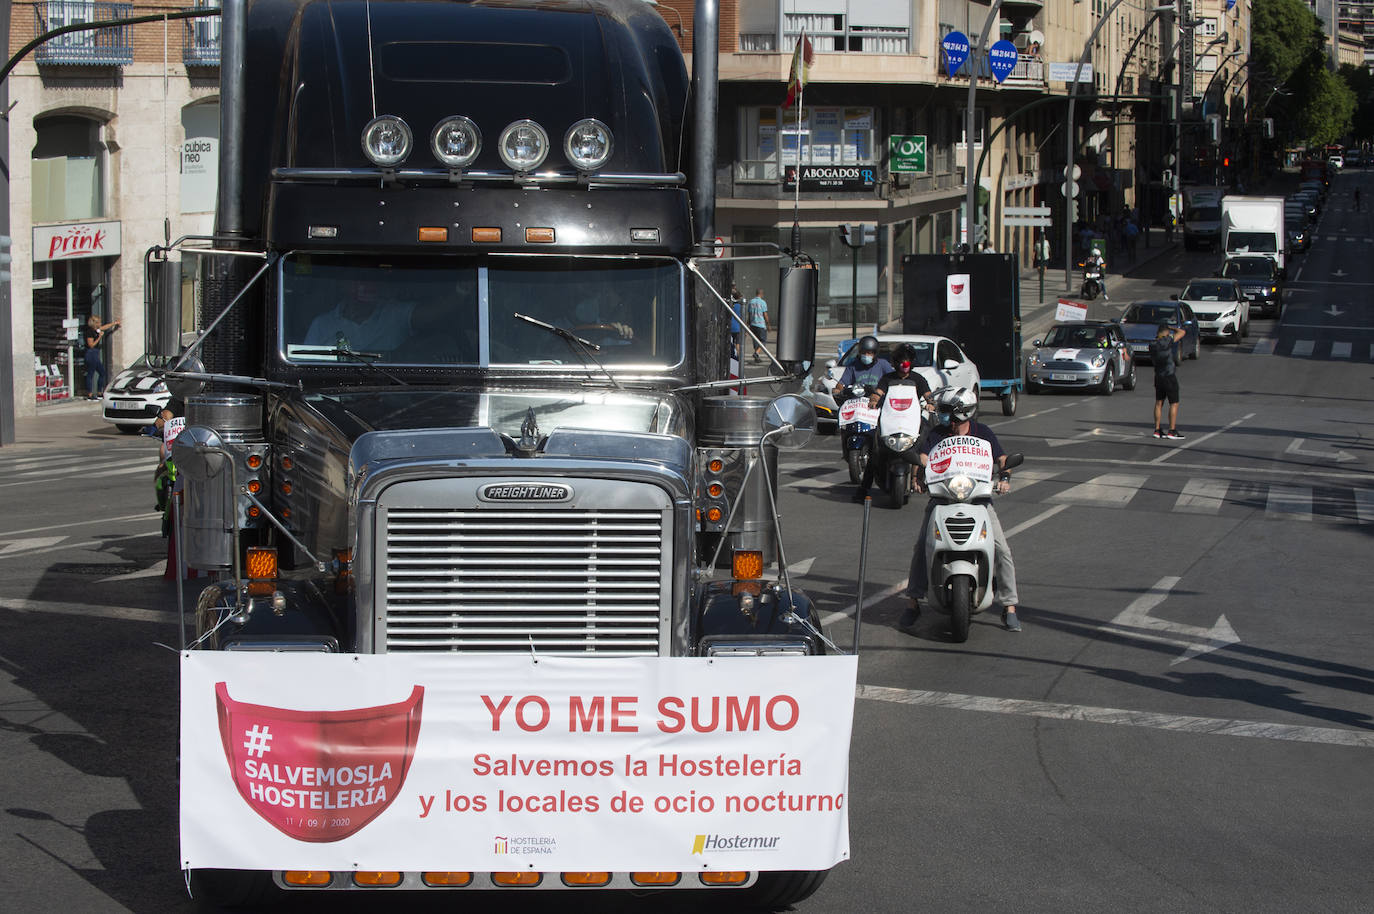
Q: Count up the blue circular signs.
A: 2